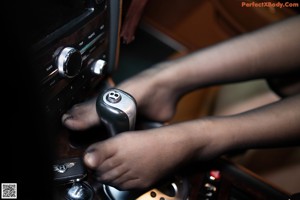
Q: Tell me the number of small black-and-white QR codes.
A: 1